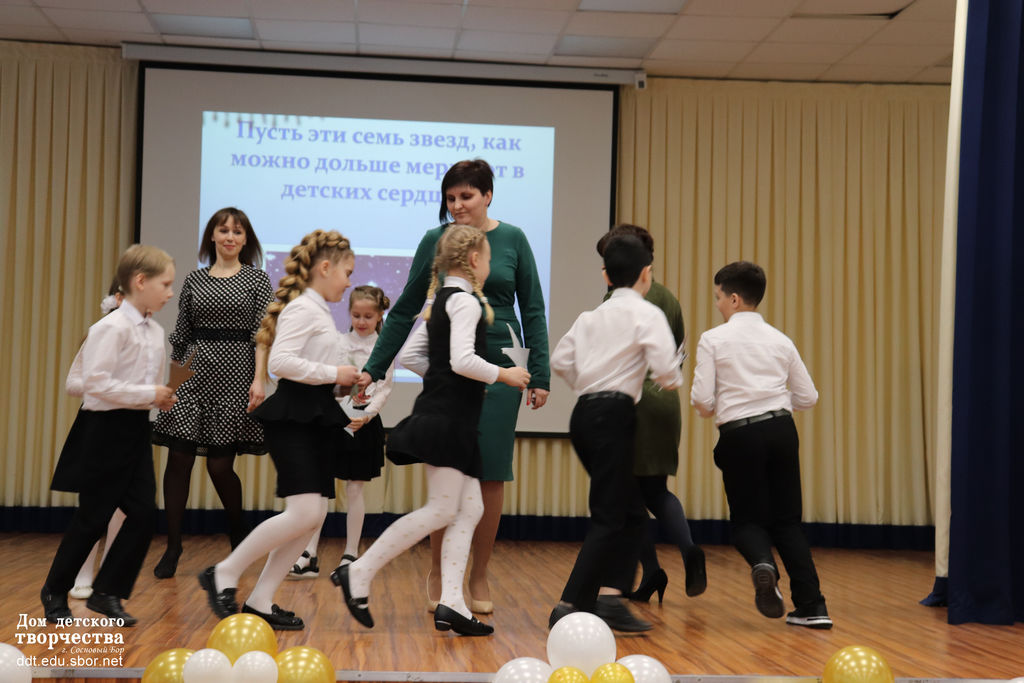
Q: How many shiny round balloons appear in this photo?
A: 12